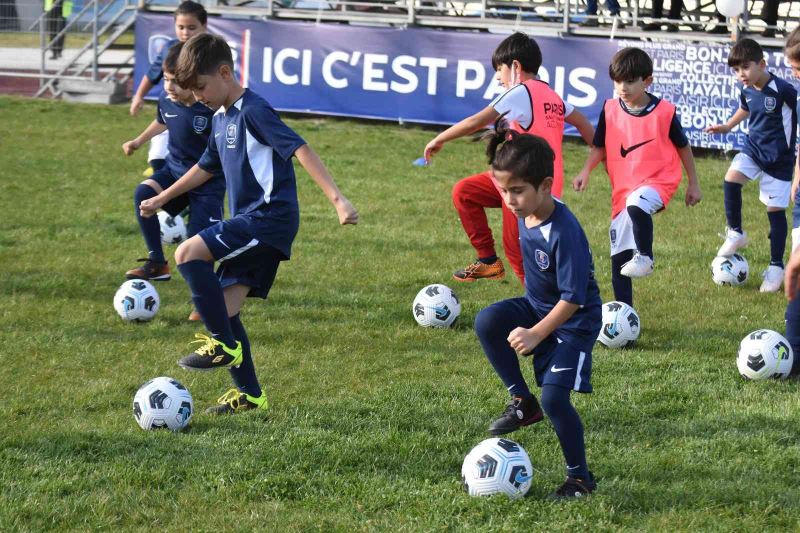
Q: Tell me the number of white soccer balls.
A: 8